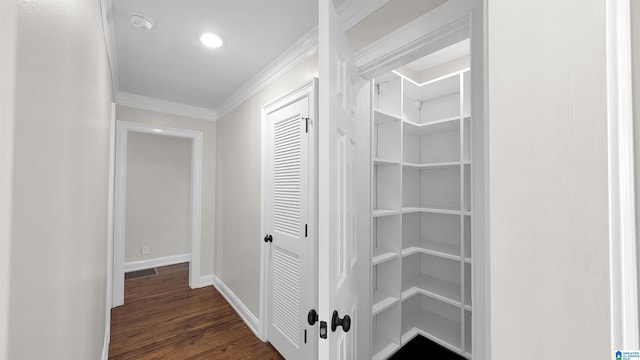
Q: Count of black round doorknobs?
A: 3